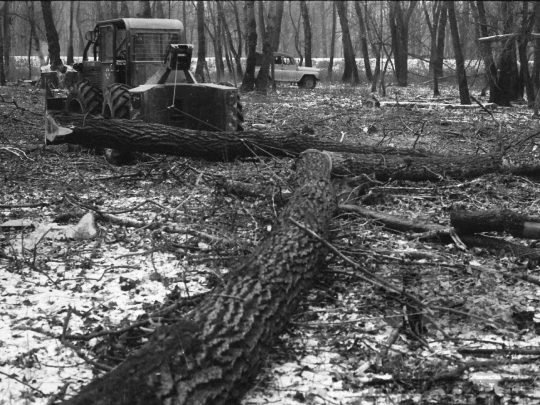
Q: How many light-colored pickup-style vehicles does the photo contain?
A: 1